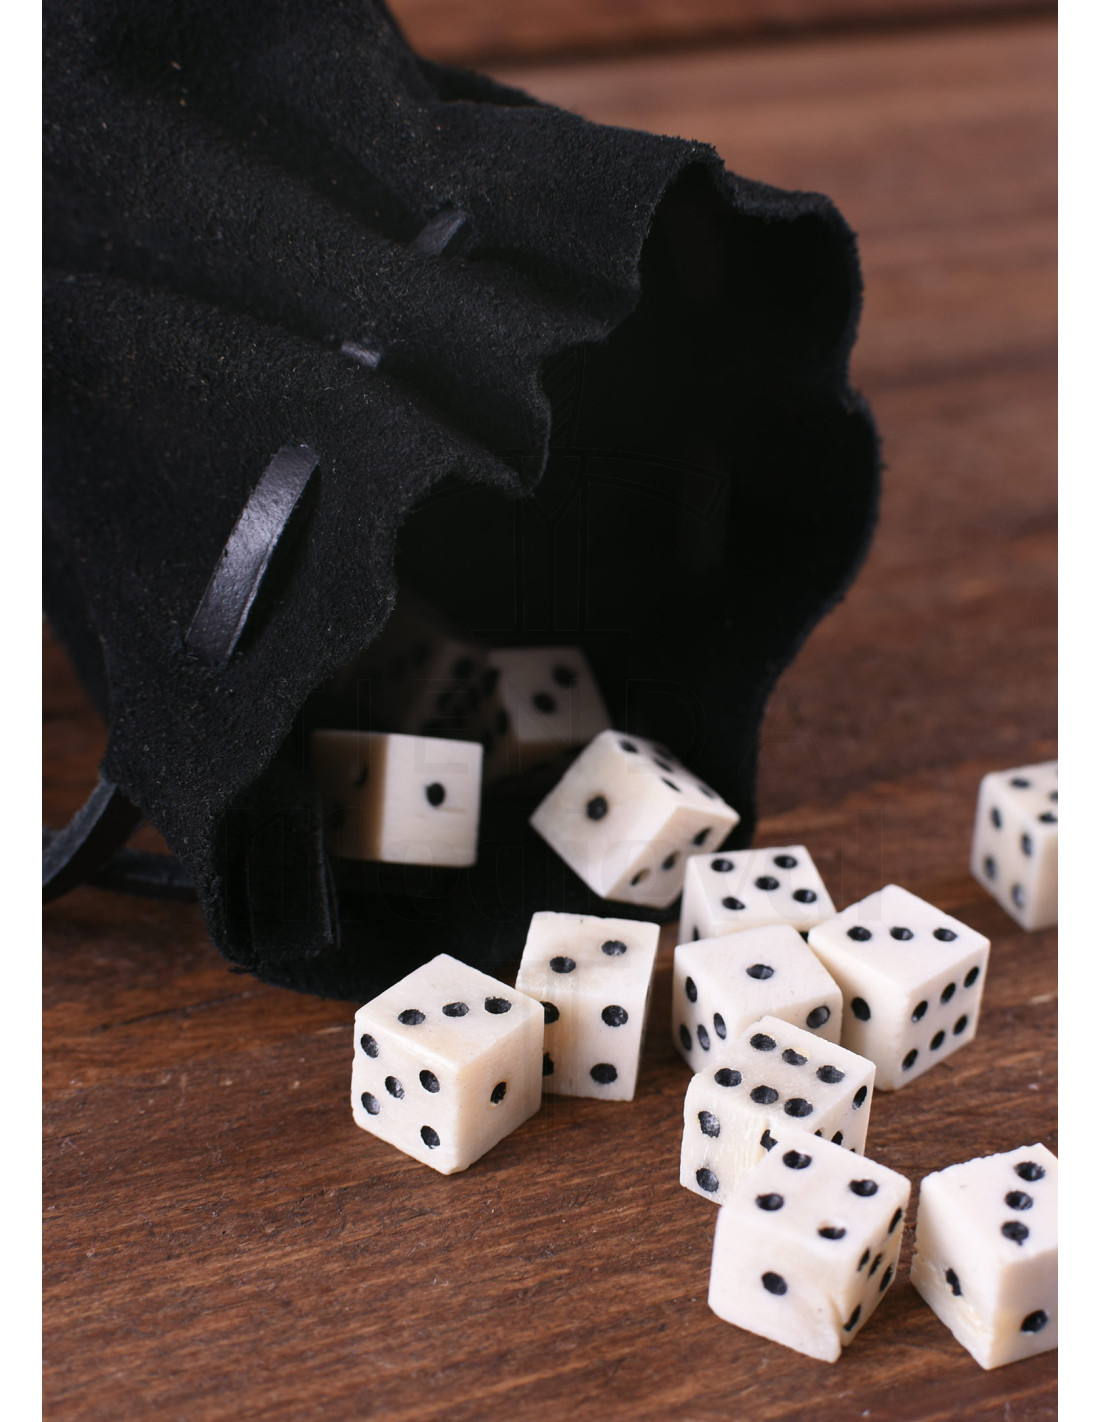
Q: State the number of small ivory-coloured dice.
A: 13